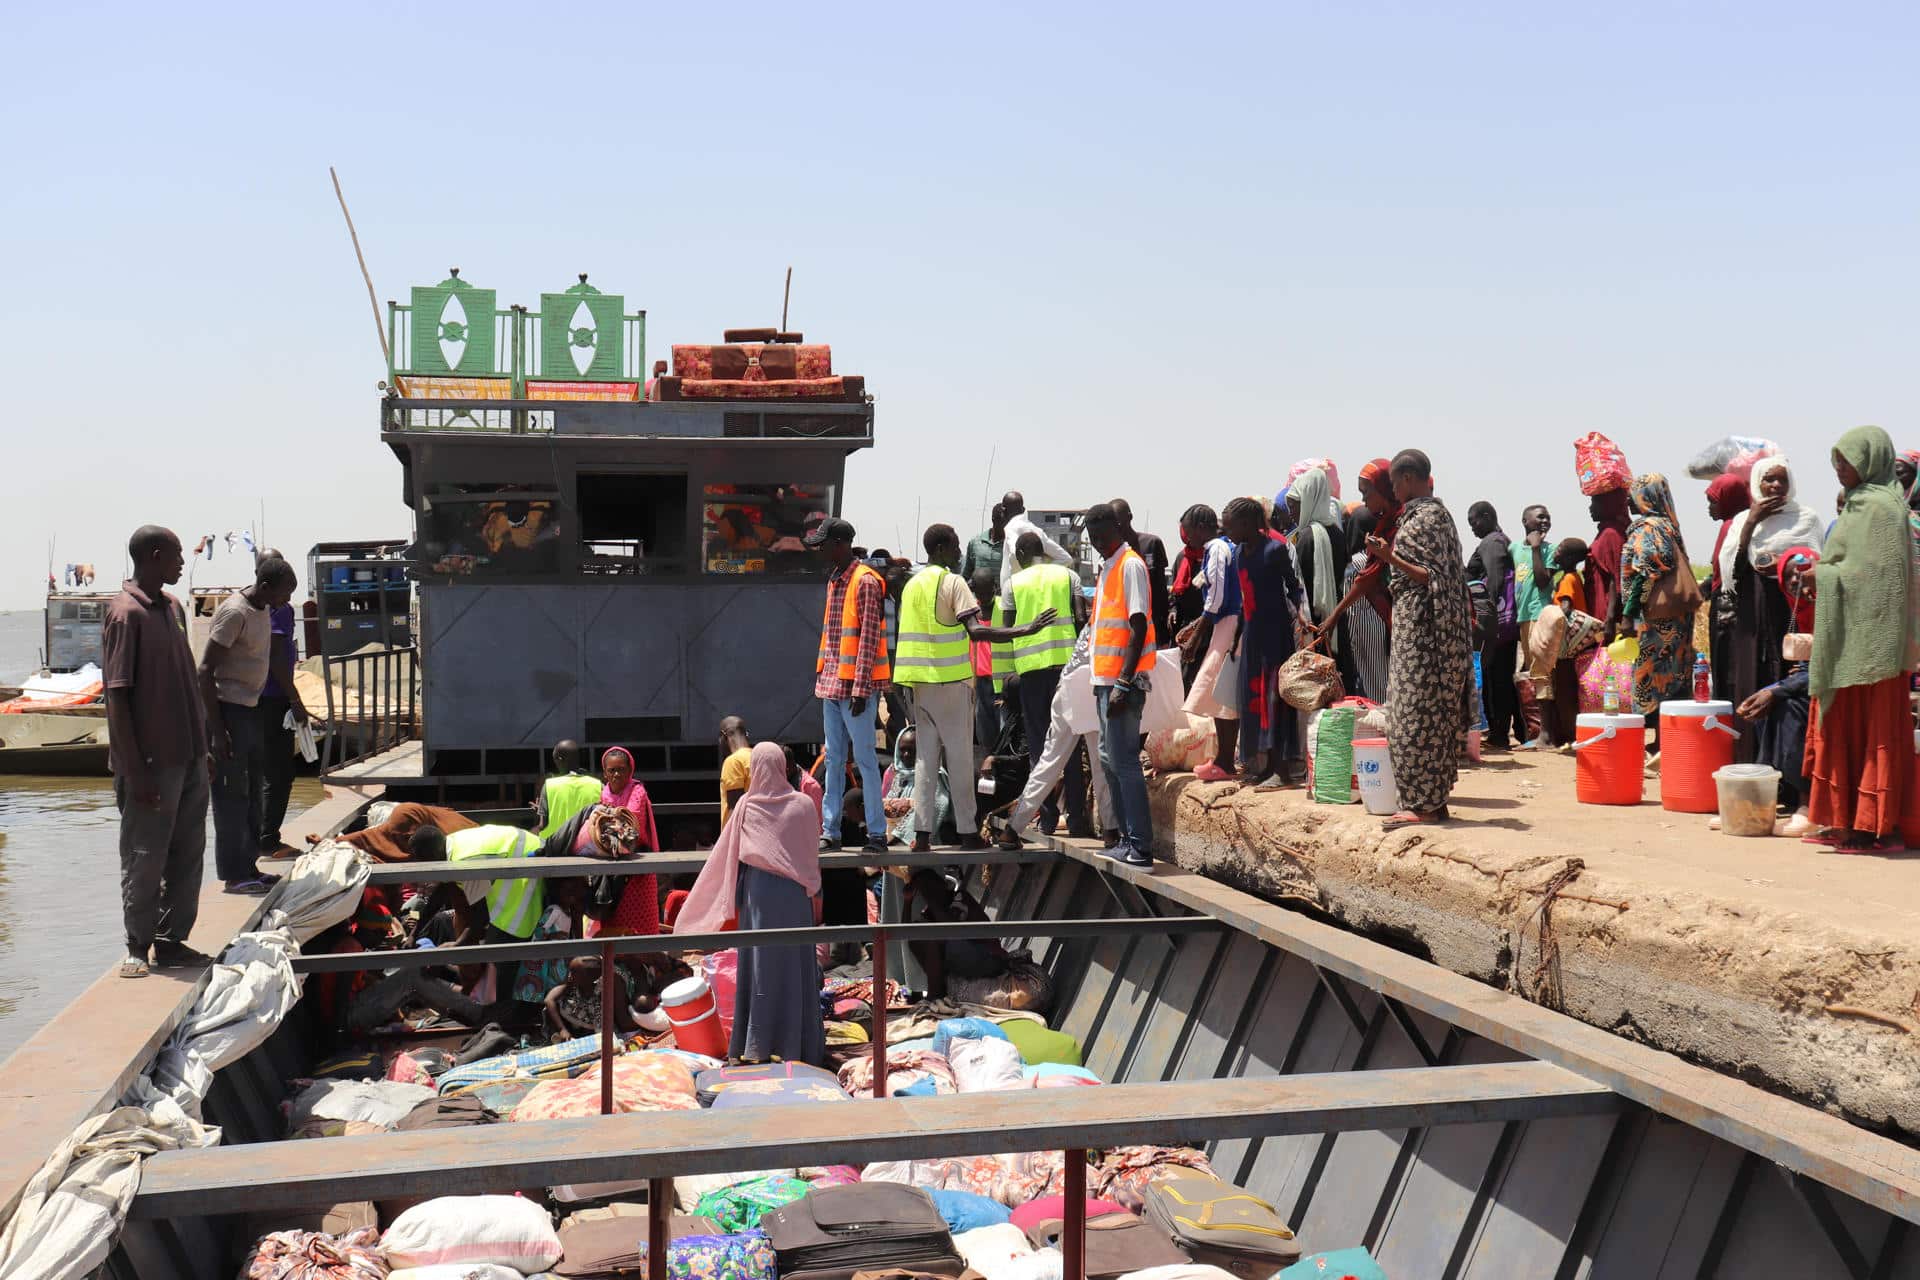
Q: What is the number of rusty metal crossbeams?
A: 3